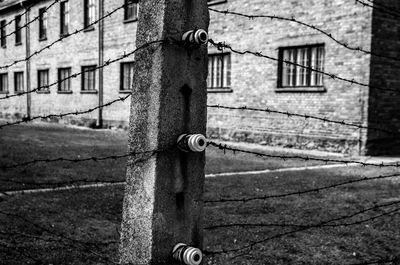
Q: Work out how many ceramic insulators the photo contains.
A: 3